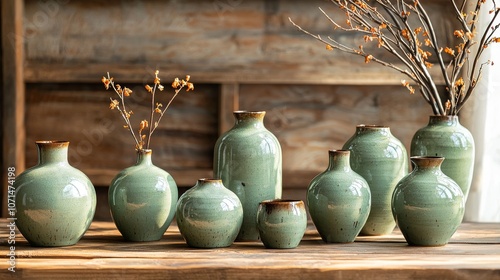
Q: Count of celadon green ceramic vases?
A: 9